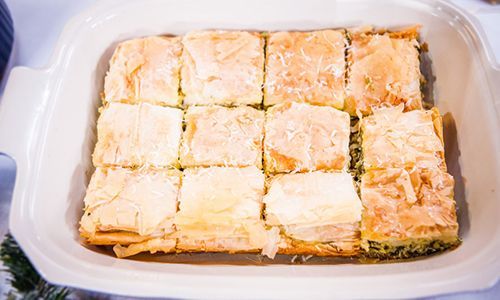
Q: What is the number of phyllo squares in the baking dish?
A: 12